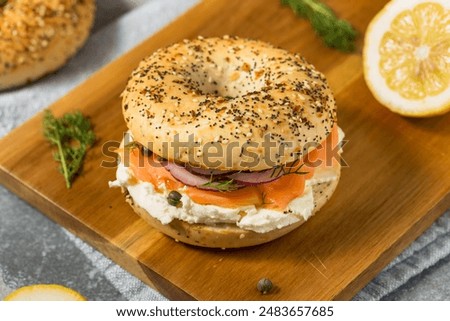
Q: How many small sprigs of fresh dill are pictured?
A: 2